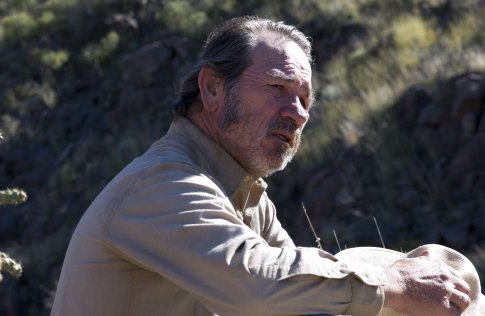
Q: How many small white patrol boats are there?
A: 0